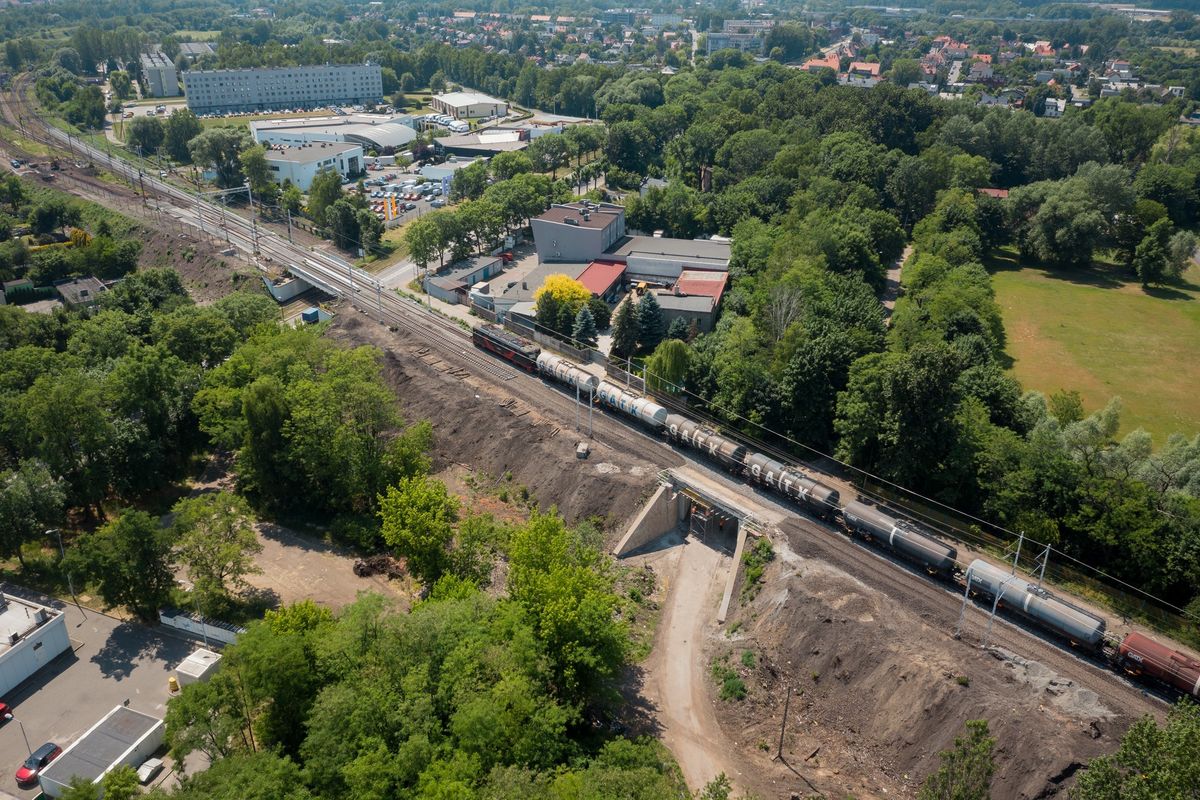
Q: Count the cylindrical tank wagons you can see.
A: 7